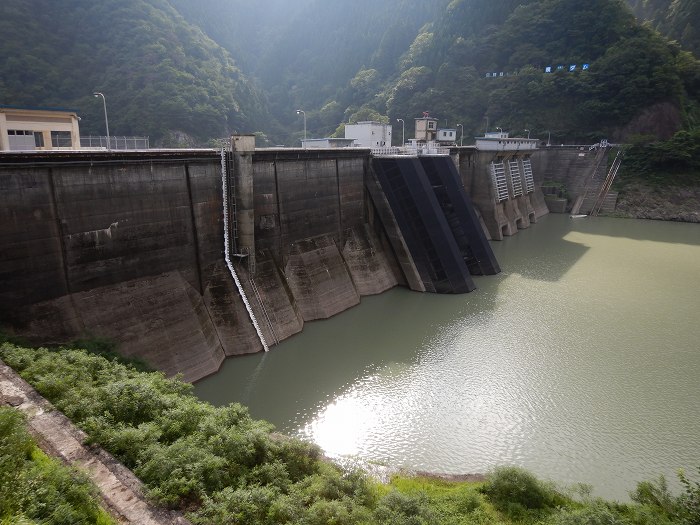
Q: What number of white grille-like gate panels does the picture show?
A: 3